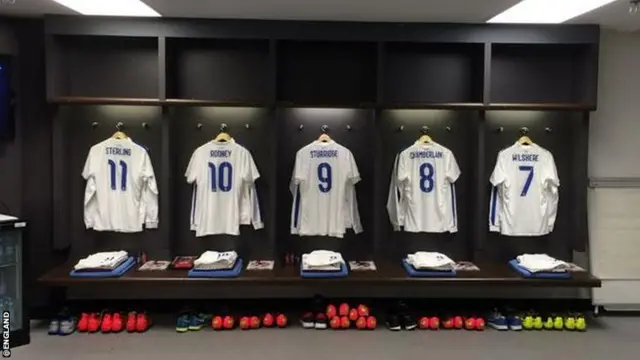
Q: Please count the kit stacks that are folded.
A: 5